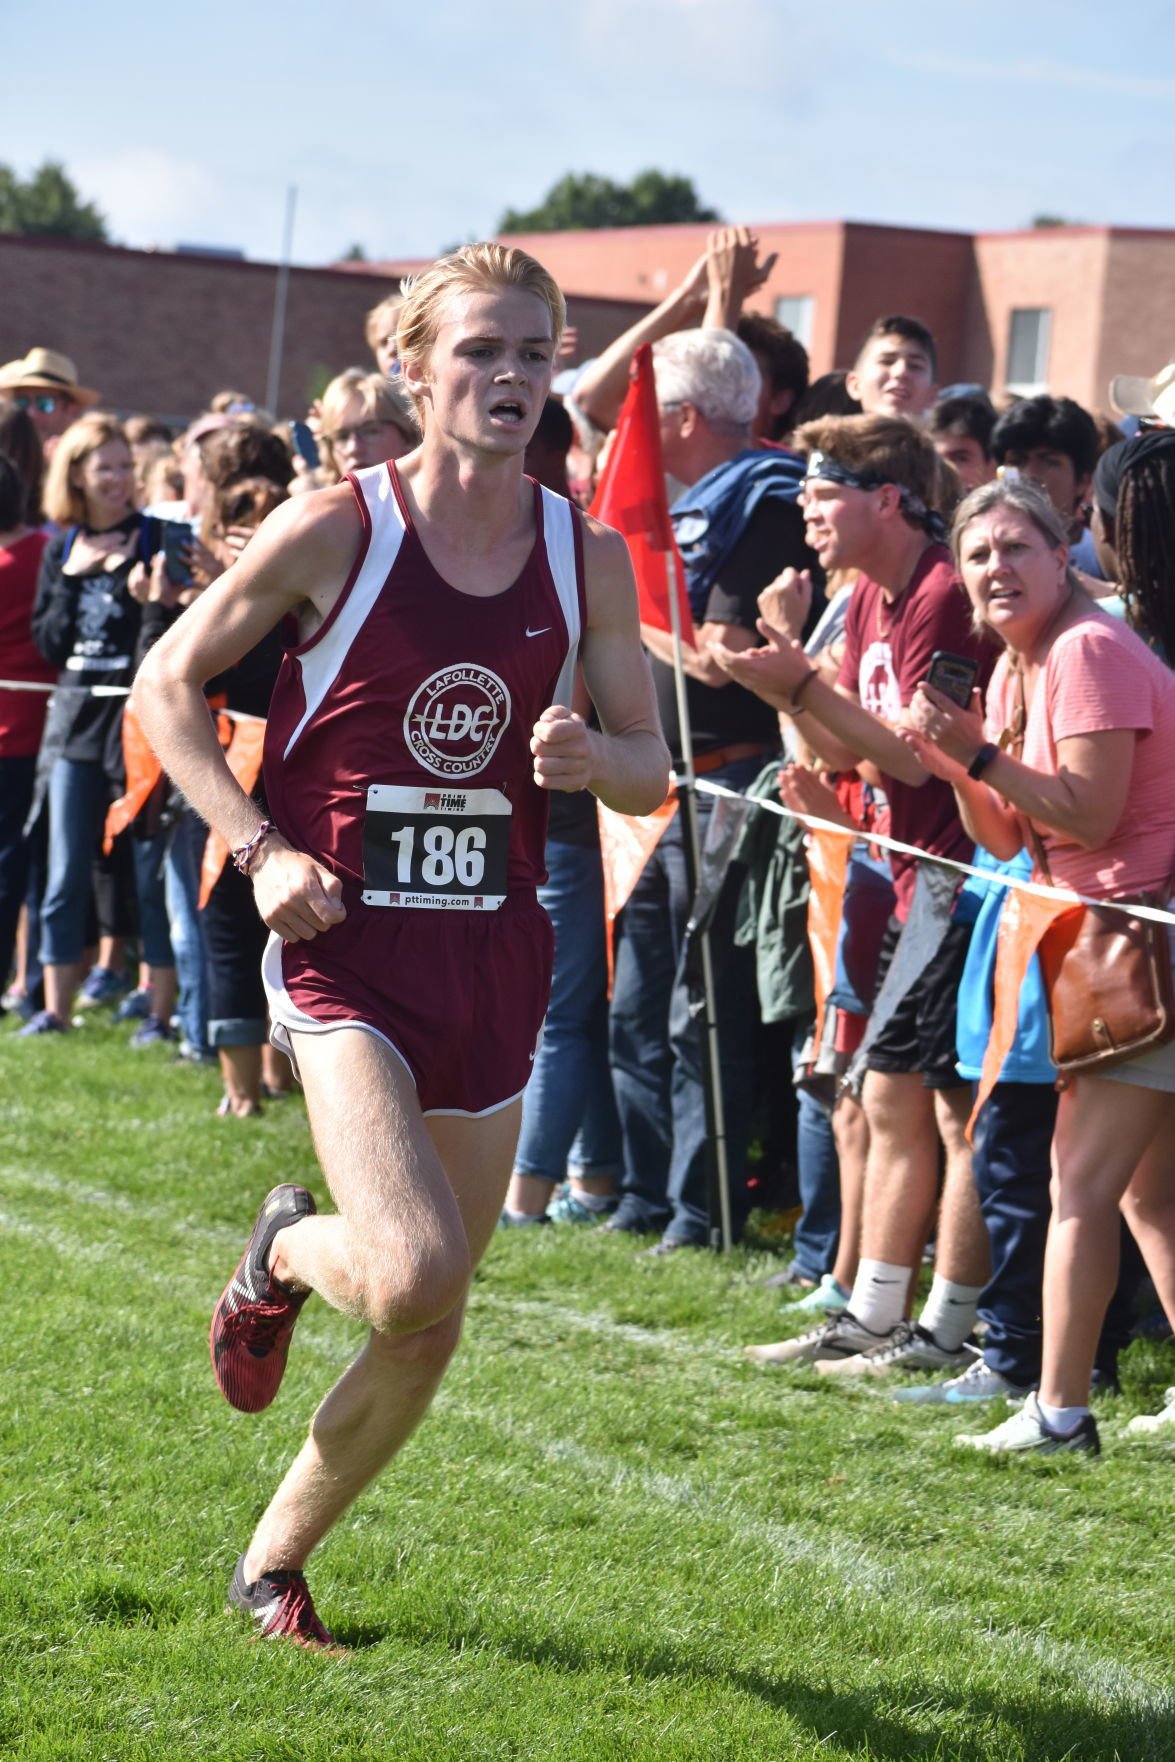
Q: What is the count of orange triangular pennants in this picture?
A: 5